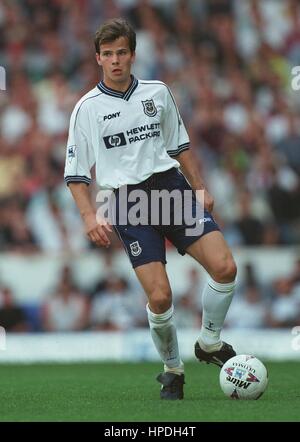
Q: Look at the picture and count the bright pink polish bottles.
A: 0